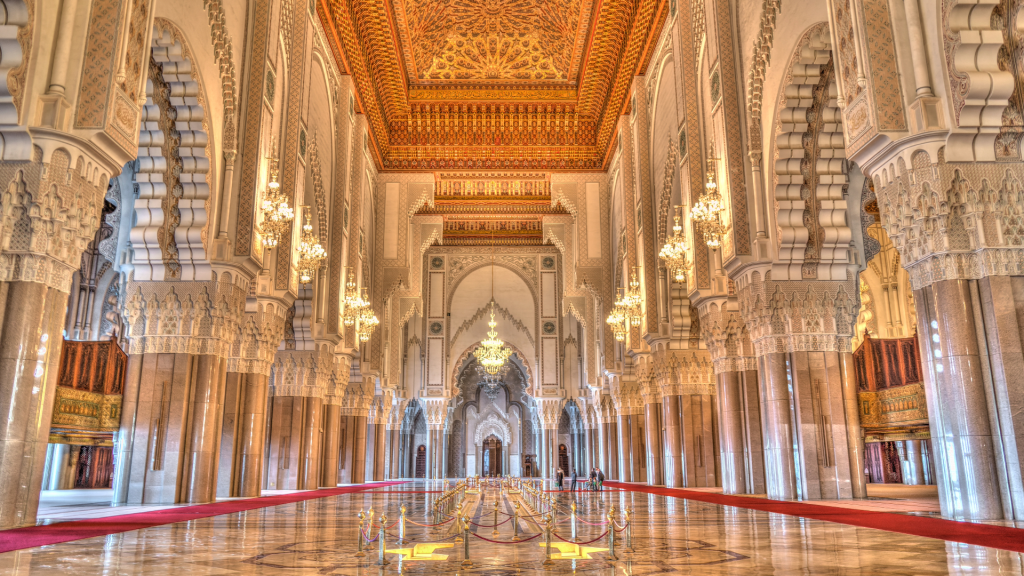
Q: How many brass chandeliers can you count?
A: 9